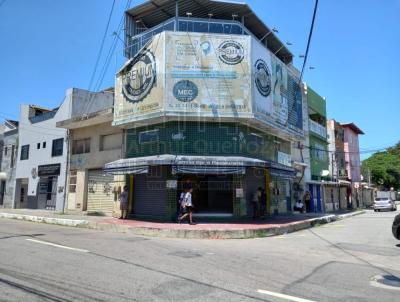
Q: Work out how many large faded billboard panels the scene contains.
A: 3